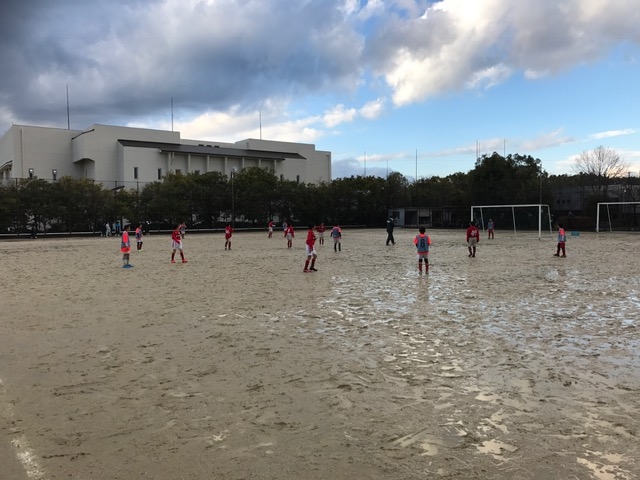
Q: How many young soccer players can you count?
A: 15